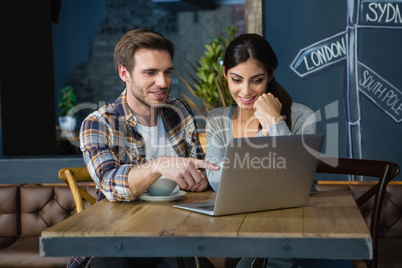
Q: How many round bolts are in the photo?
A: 3